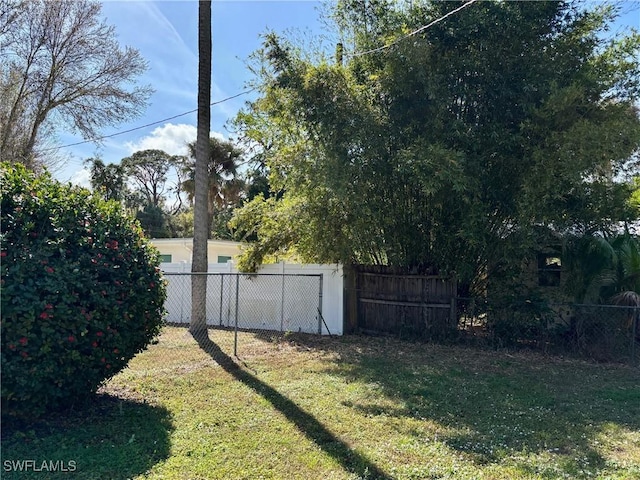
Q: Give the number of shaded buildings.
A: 1